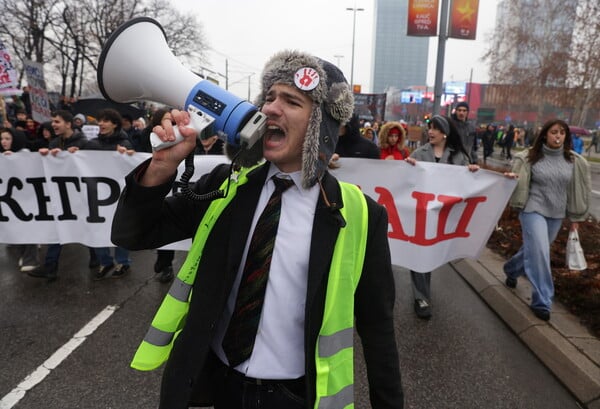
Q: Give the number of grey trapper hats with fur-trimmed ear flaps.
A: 1